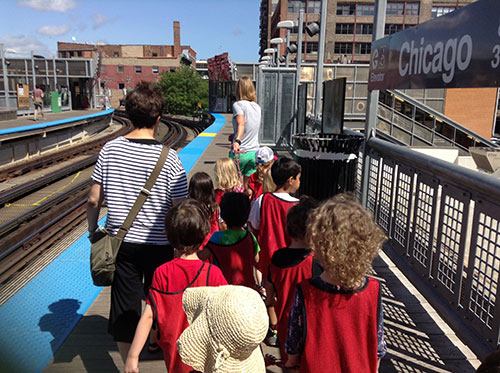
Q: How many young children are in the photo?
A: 9